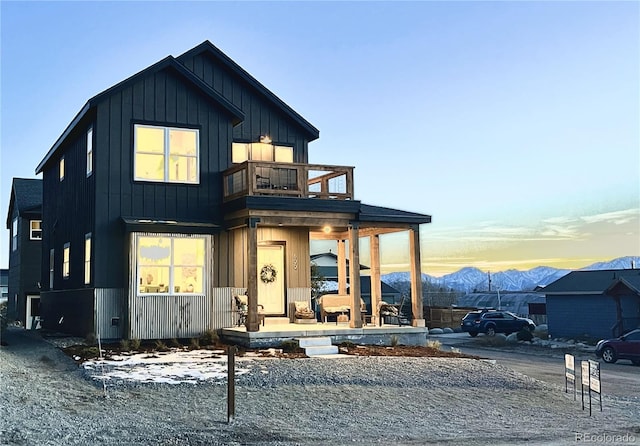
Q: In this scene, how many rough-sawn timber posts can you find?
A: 5